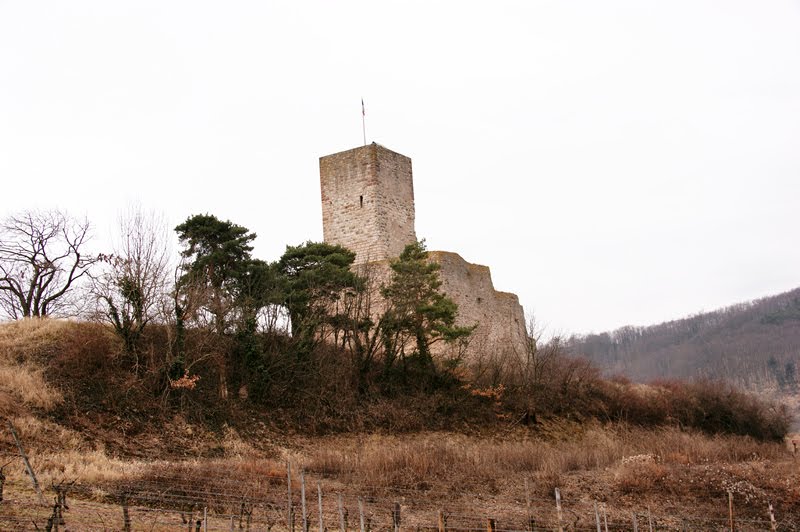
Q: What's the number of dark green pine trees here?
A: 3